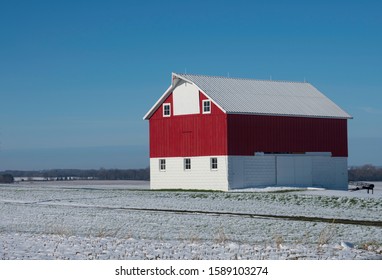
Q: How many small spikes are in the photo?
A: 4